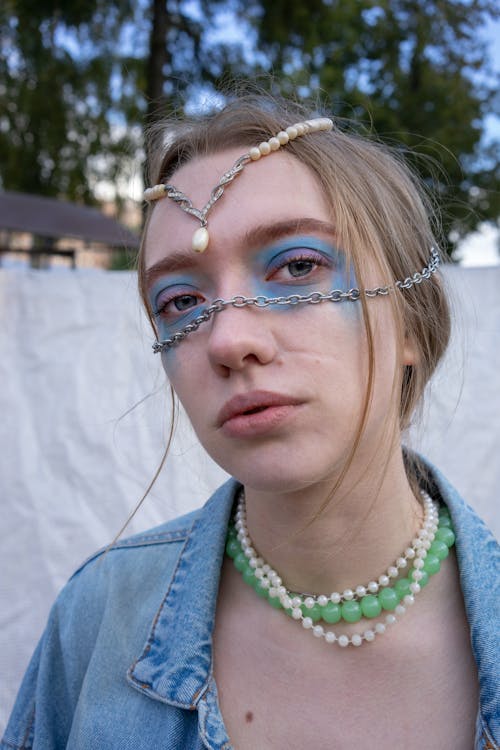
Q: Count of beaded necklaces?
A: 3